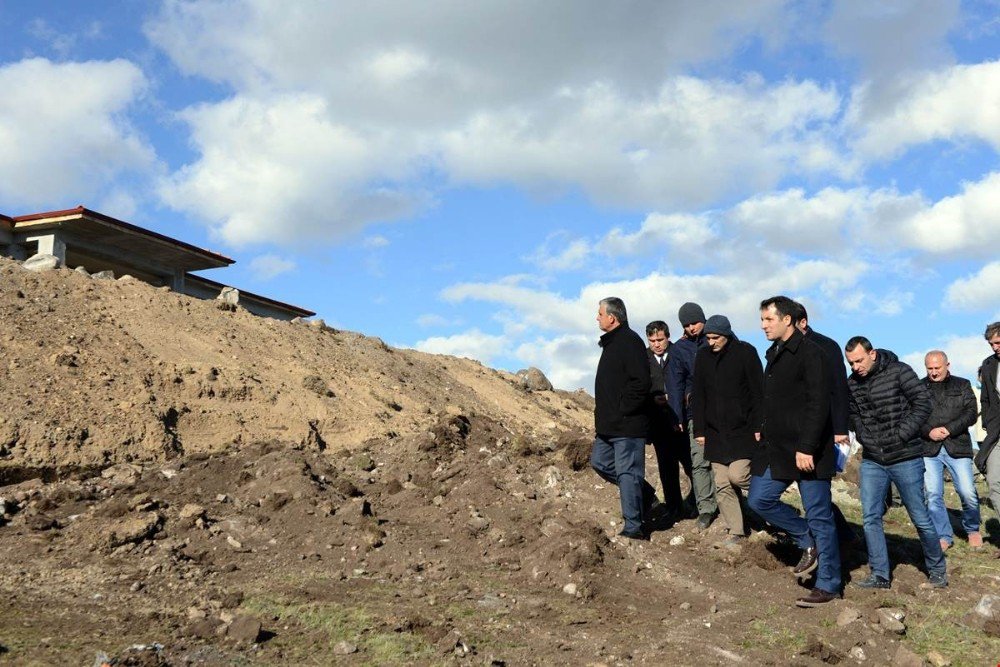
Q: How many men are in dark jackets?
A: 9